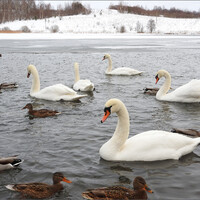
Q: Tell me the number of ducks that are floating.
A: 7